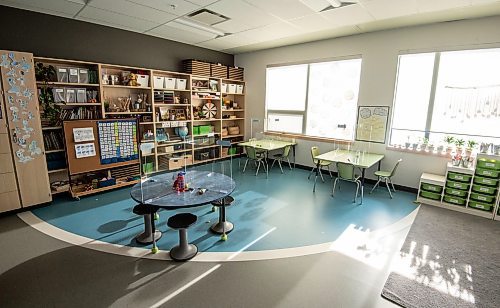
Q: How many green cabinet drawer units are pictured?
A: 12